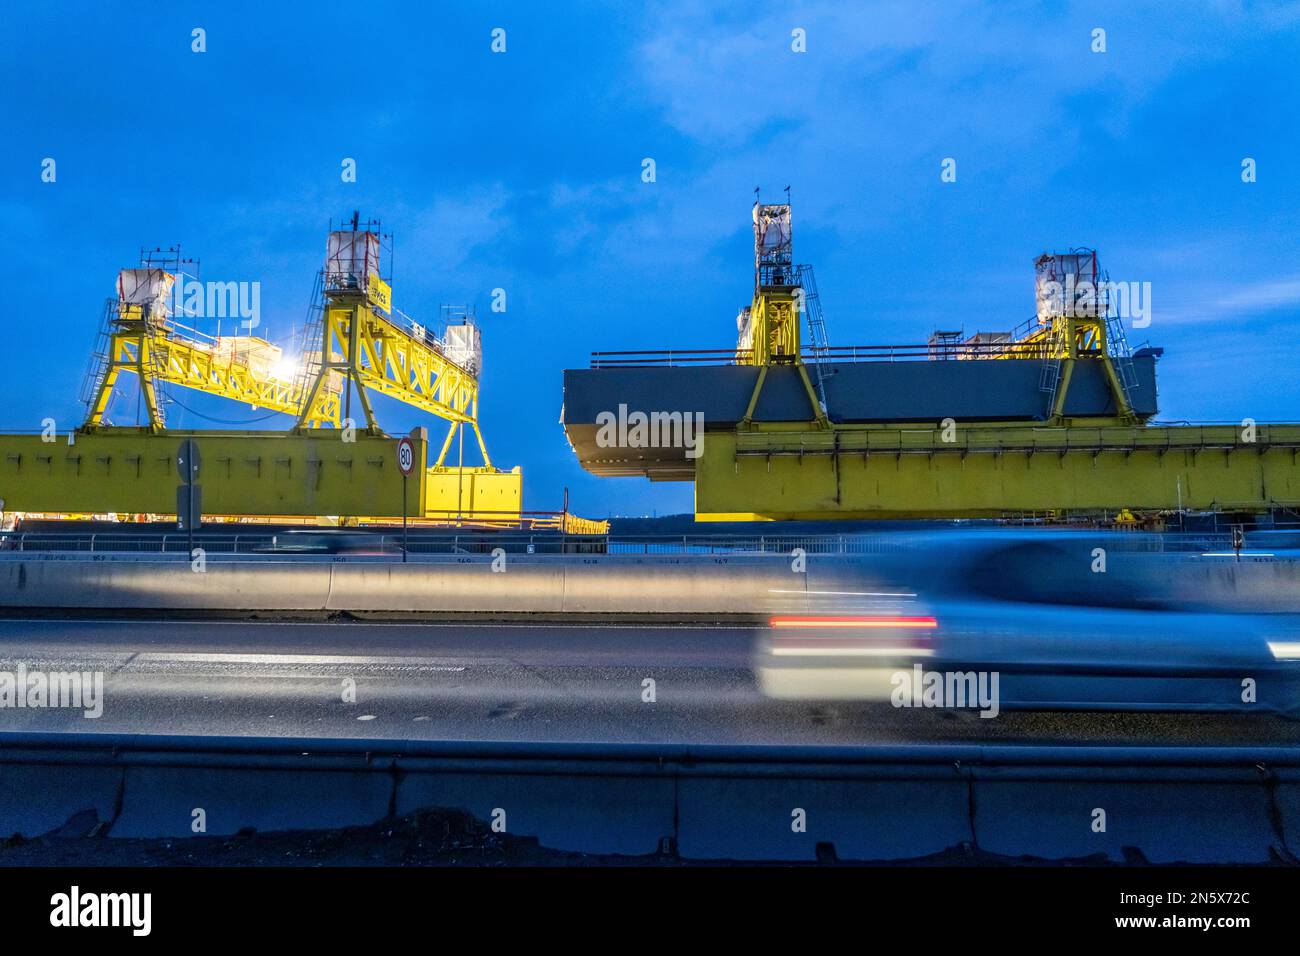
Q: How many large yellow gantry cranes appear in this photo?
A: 4